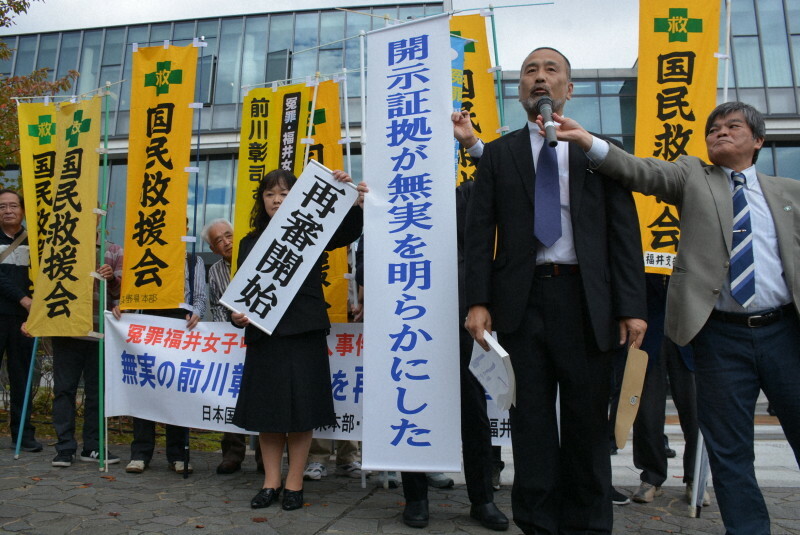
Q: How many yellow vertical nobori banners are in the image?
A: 7